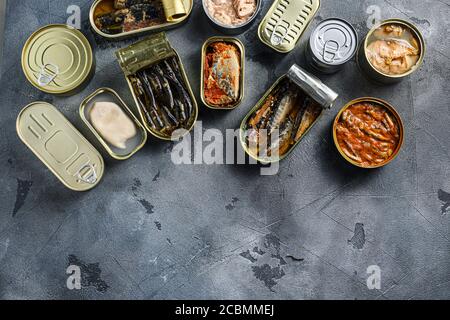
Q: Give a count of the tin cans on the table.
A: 12